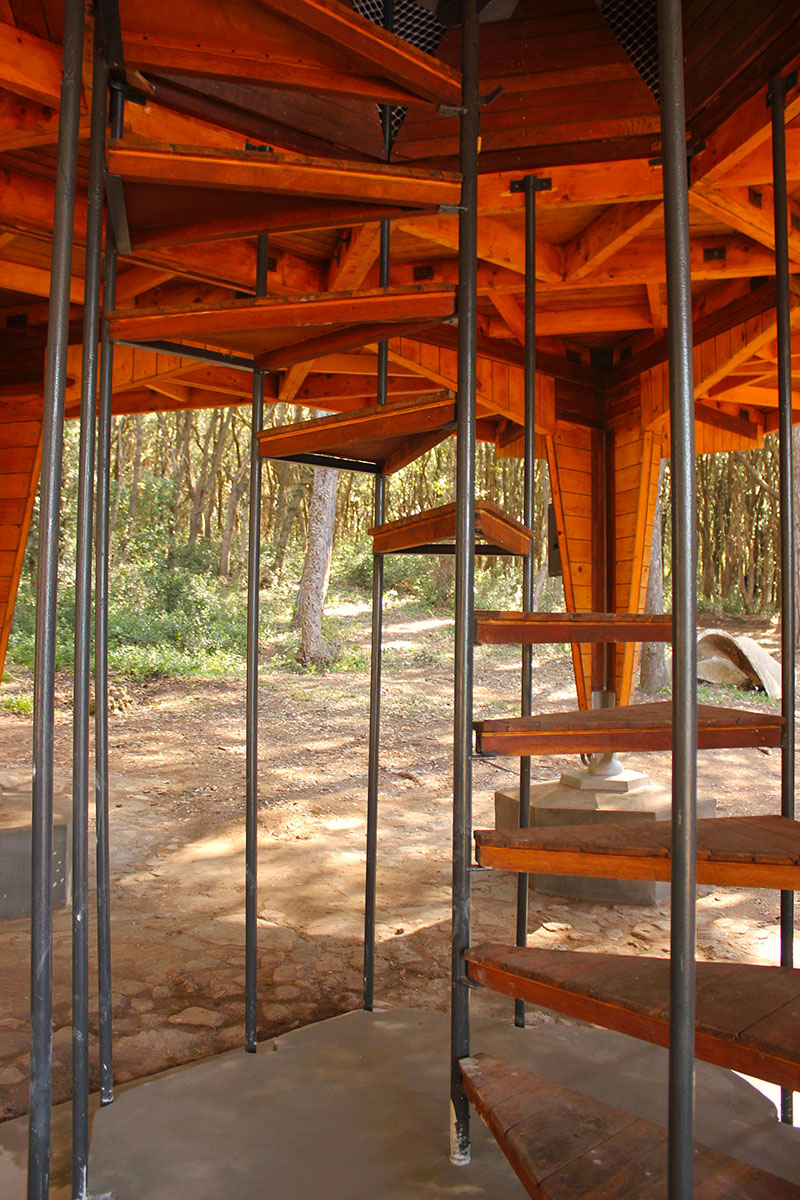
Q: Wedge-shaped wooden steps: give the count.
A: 10